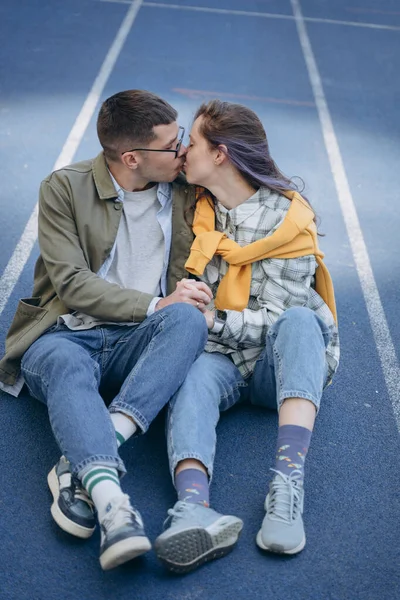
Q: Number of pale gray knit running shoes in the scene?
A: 2